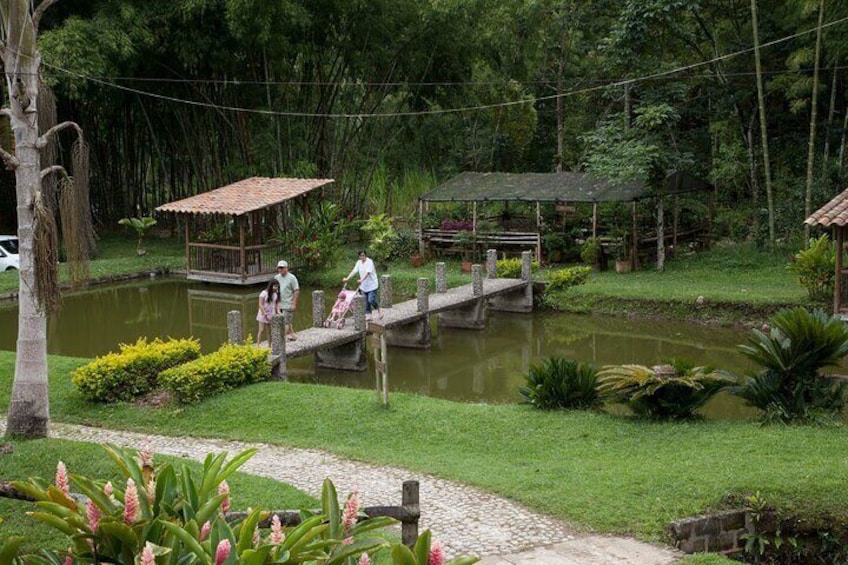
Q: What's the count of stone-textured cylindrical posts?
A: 10